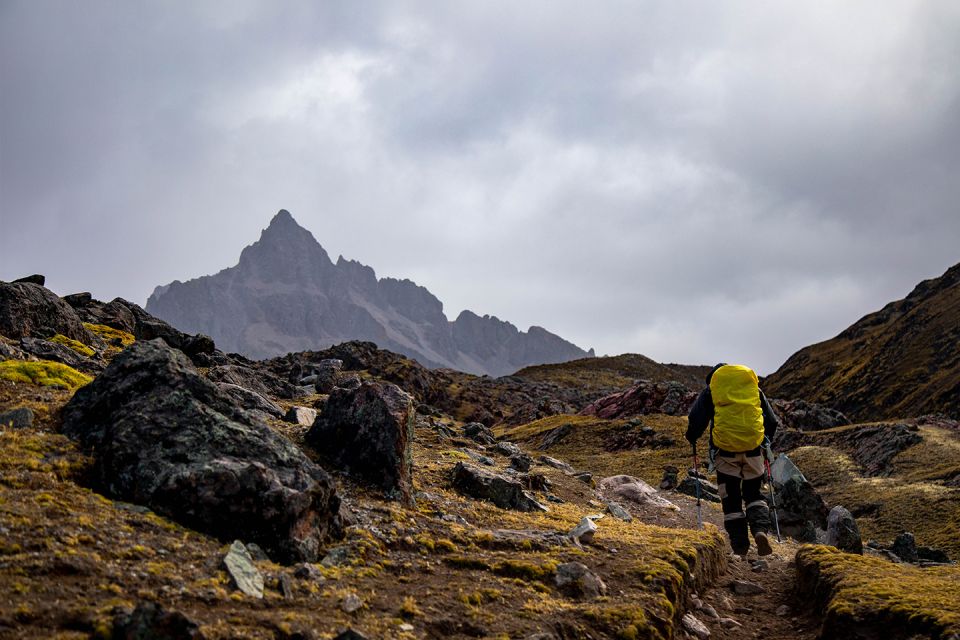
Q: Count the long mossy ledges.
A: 2